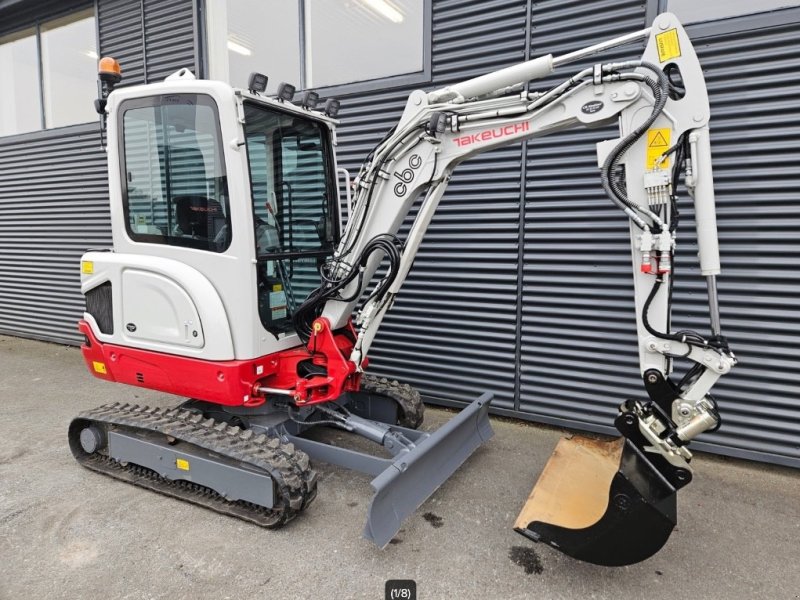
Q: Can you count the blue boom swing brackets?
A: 0